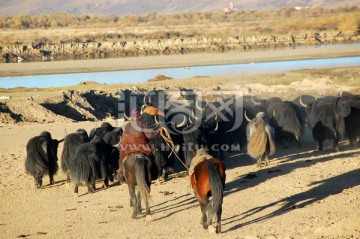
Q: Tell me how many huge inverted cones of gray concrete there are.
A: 0